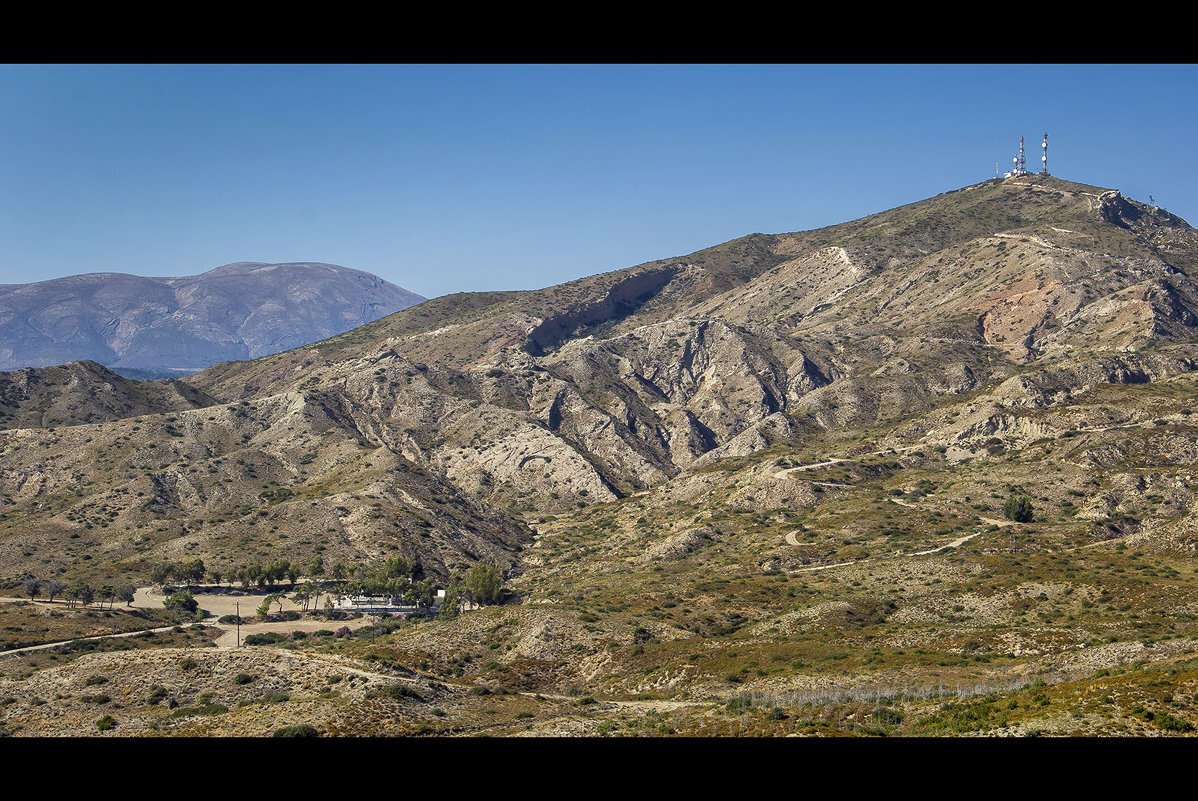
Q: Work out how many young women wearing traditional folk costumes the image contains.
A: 0